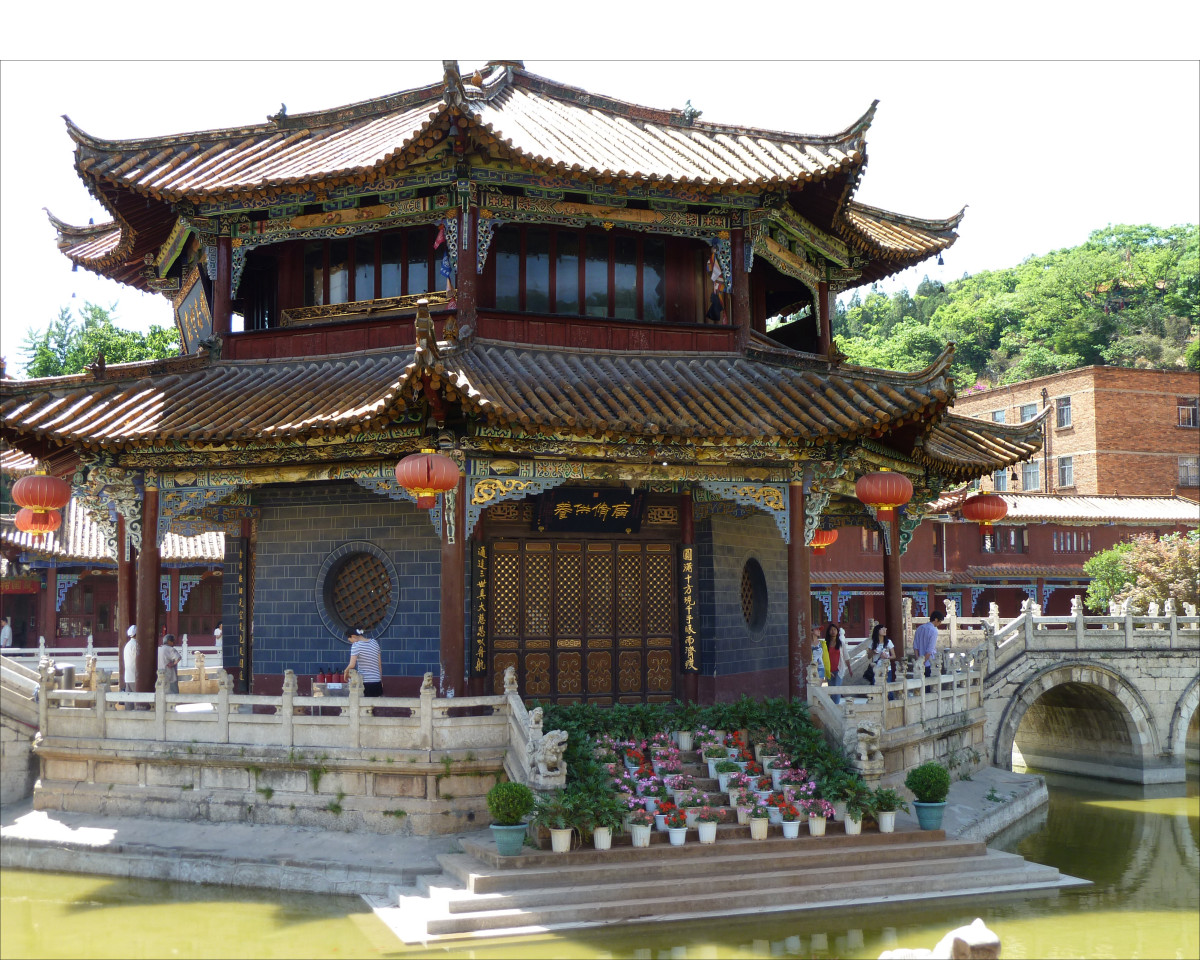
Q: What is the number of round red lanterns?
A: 6